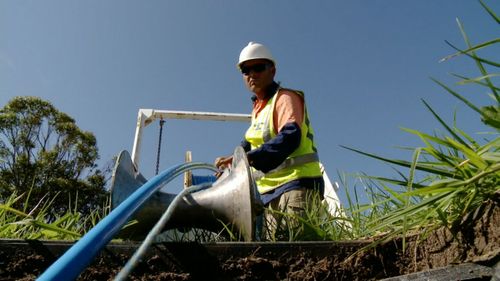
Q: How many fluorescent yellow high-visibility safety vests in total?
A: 1